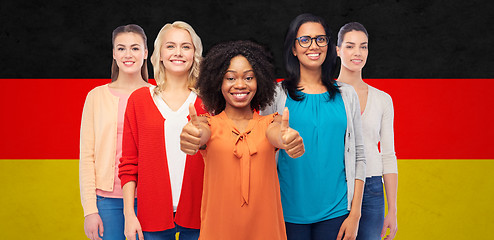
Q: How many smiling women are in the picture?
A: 5